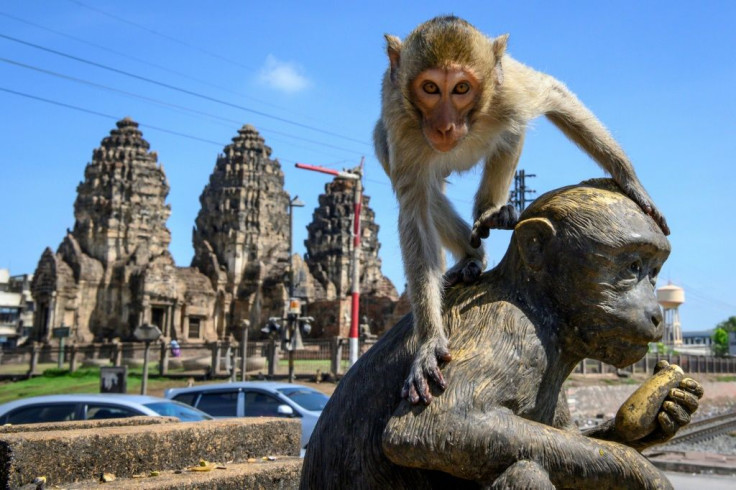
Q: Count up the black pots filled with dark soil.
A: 0